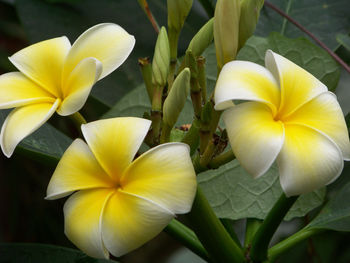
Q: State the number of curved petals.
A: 15